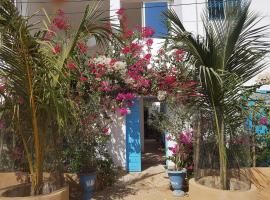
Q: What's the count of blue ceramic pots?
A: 2